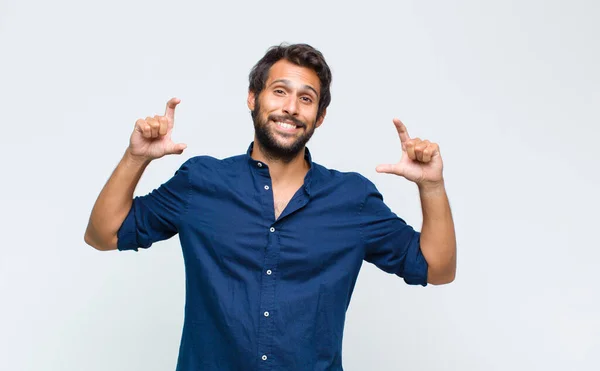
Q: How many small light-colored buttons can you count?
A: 6